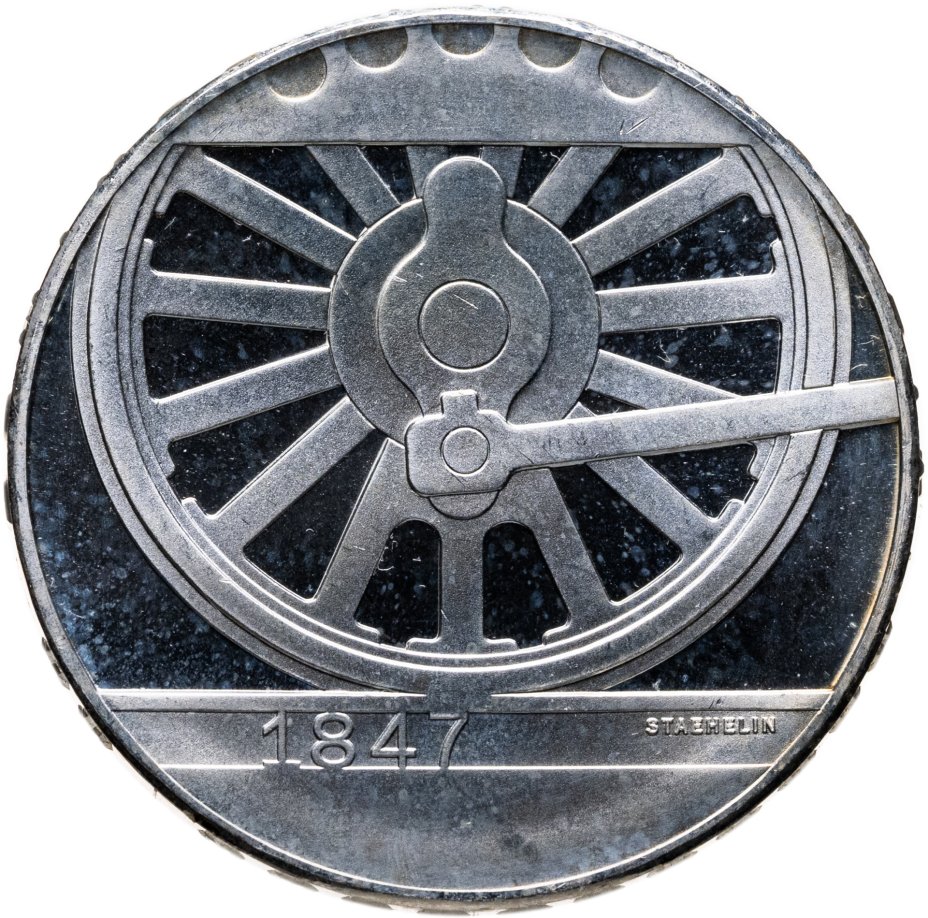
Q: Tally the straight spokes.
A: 15